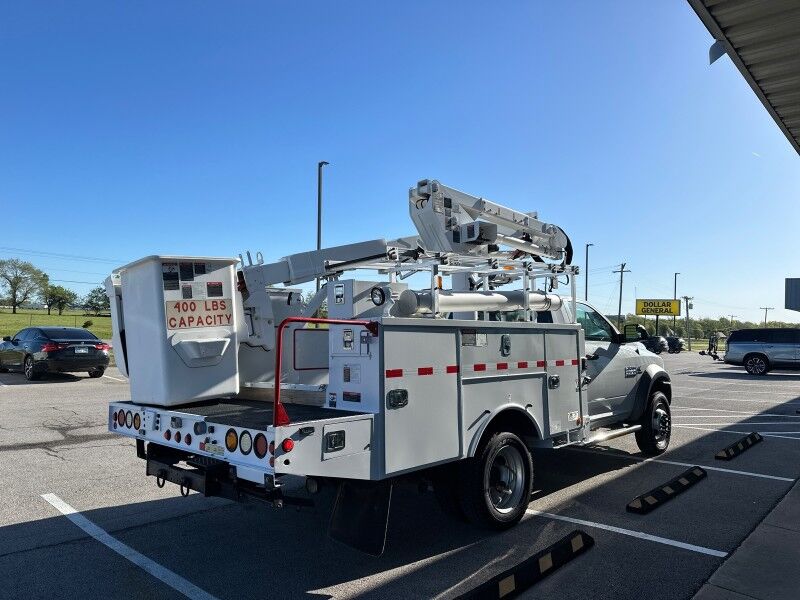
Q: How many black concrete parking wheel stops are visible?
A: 3